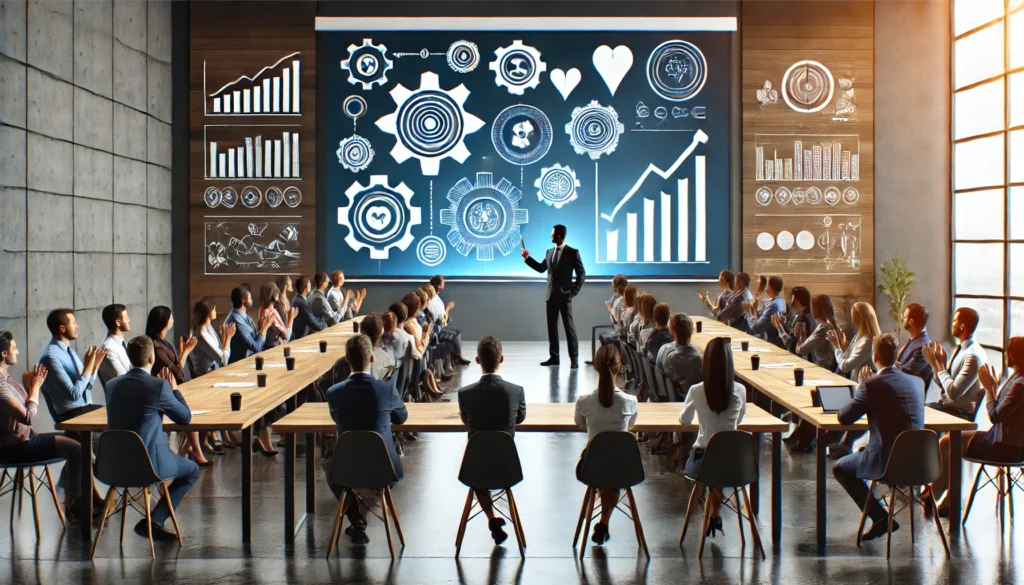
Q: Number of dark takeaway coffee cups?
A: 11